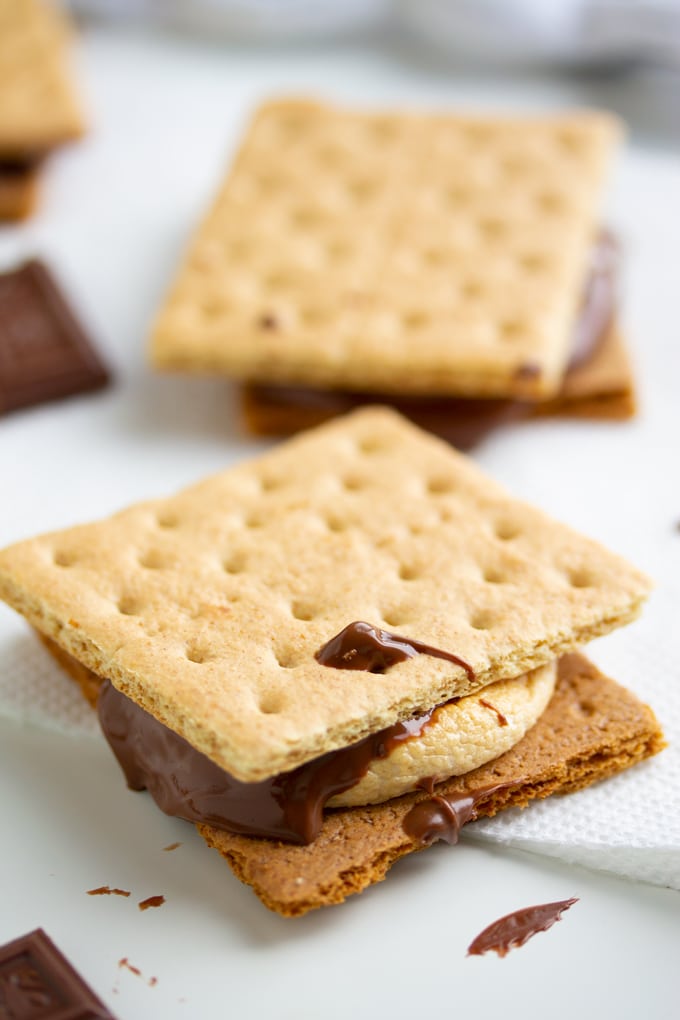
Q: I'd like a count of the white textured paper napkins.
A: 1